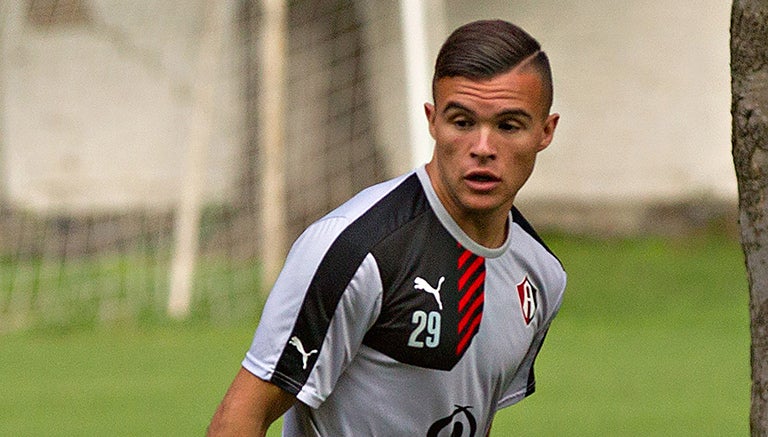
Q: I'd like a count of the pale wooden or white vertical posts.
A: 3